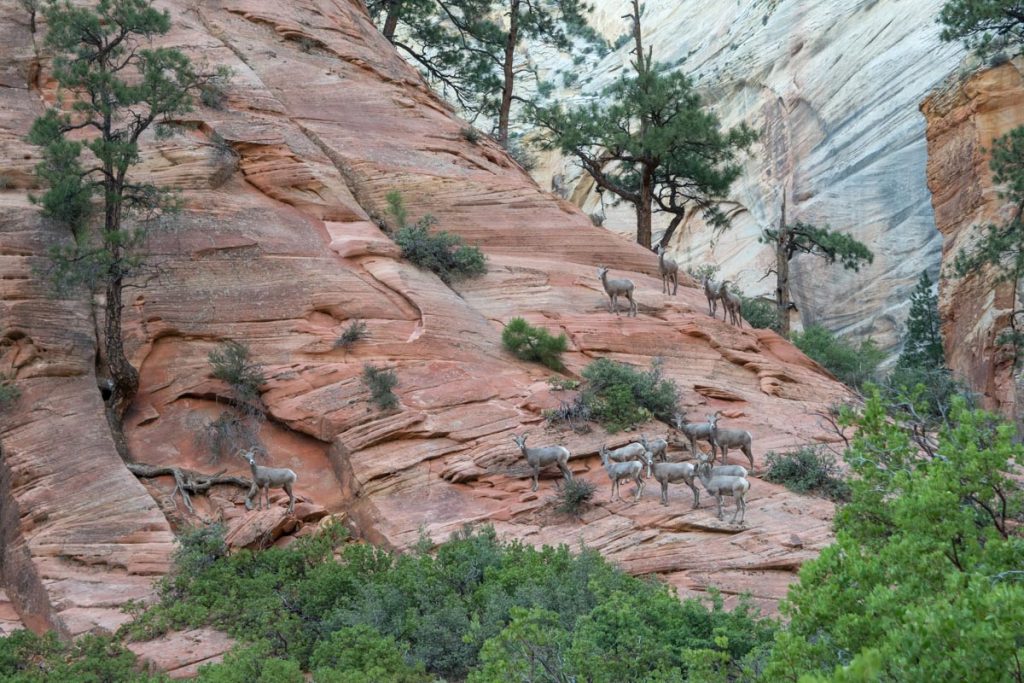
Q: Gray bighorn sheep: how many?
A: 14